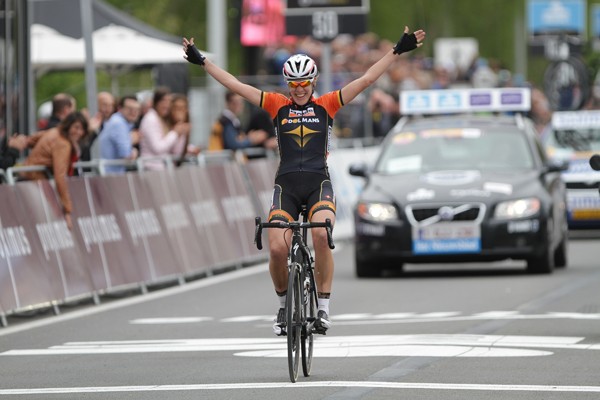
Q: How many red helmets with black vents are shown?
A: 0